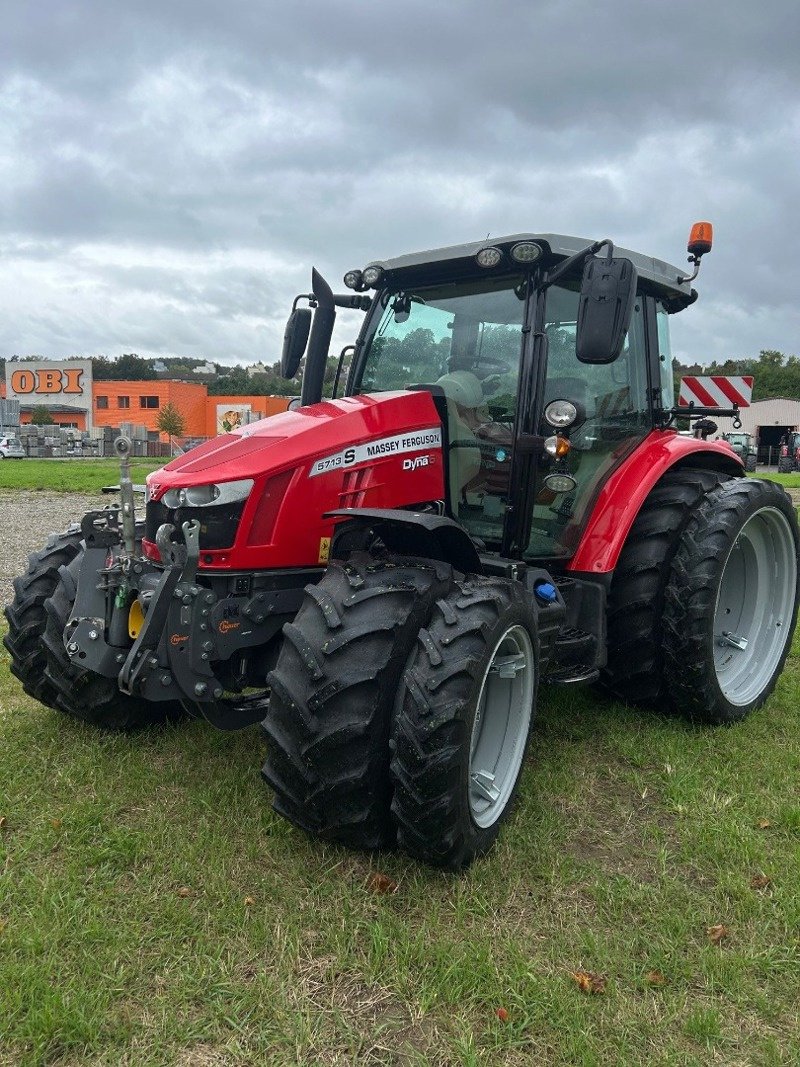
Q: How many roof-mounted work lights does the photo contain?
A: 4